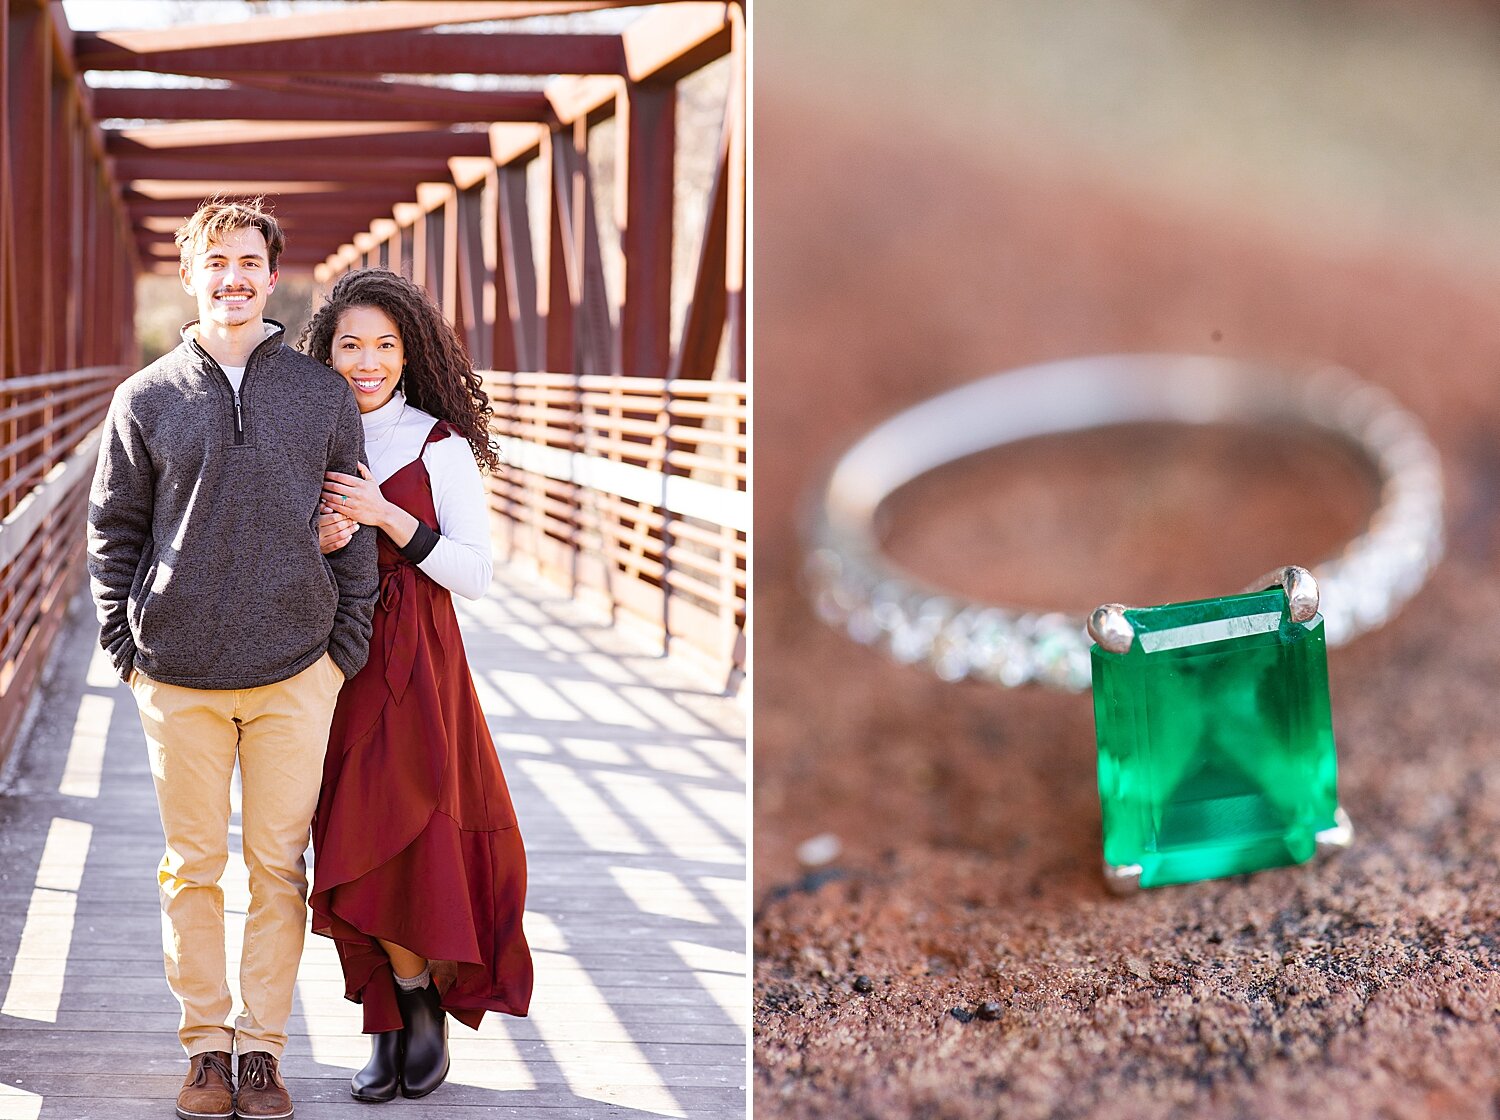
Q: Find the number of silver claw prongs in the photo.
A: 4